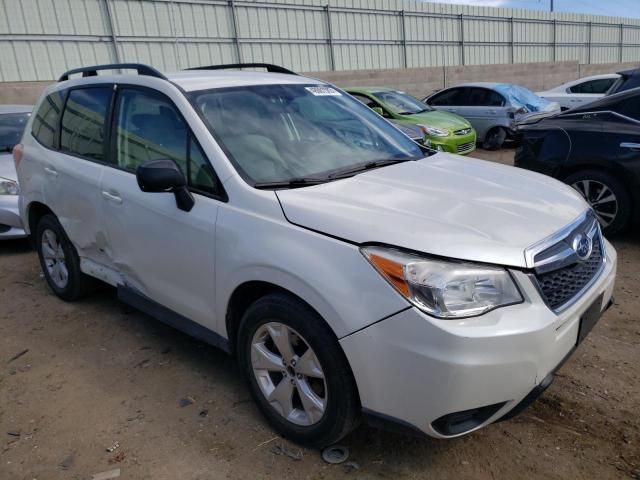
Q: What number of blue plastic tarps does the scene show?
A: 1